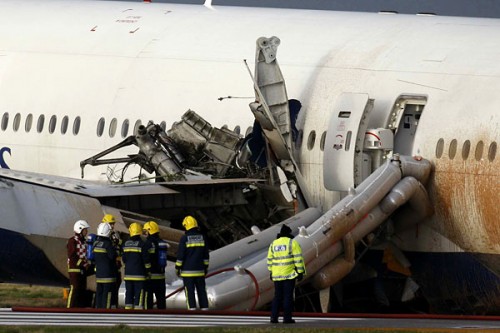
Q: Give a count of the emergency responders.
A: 7